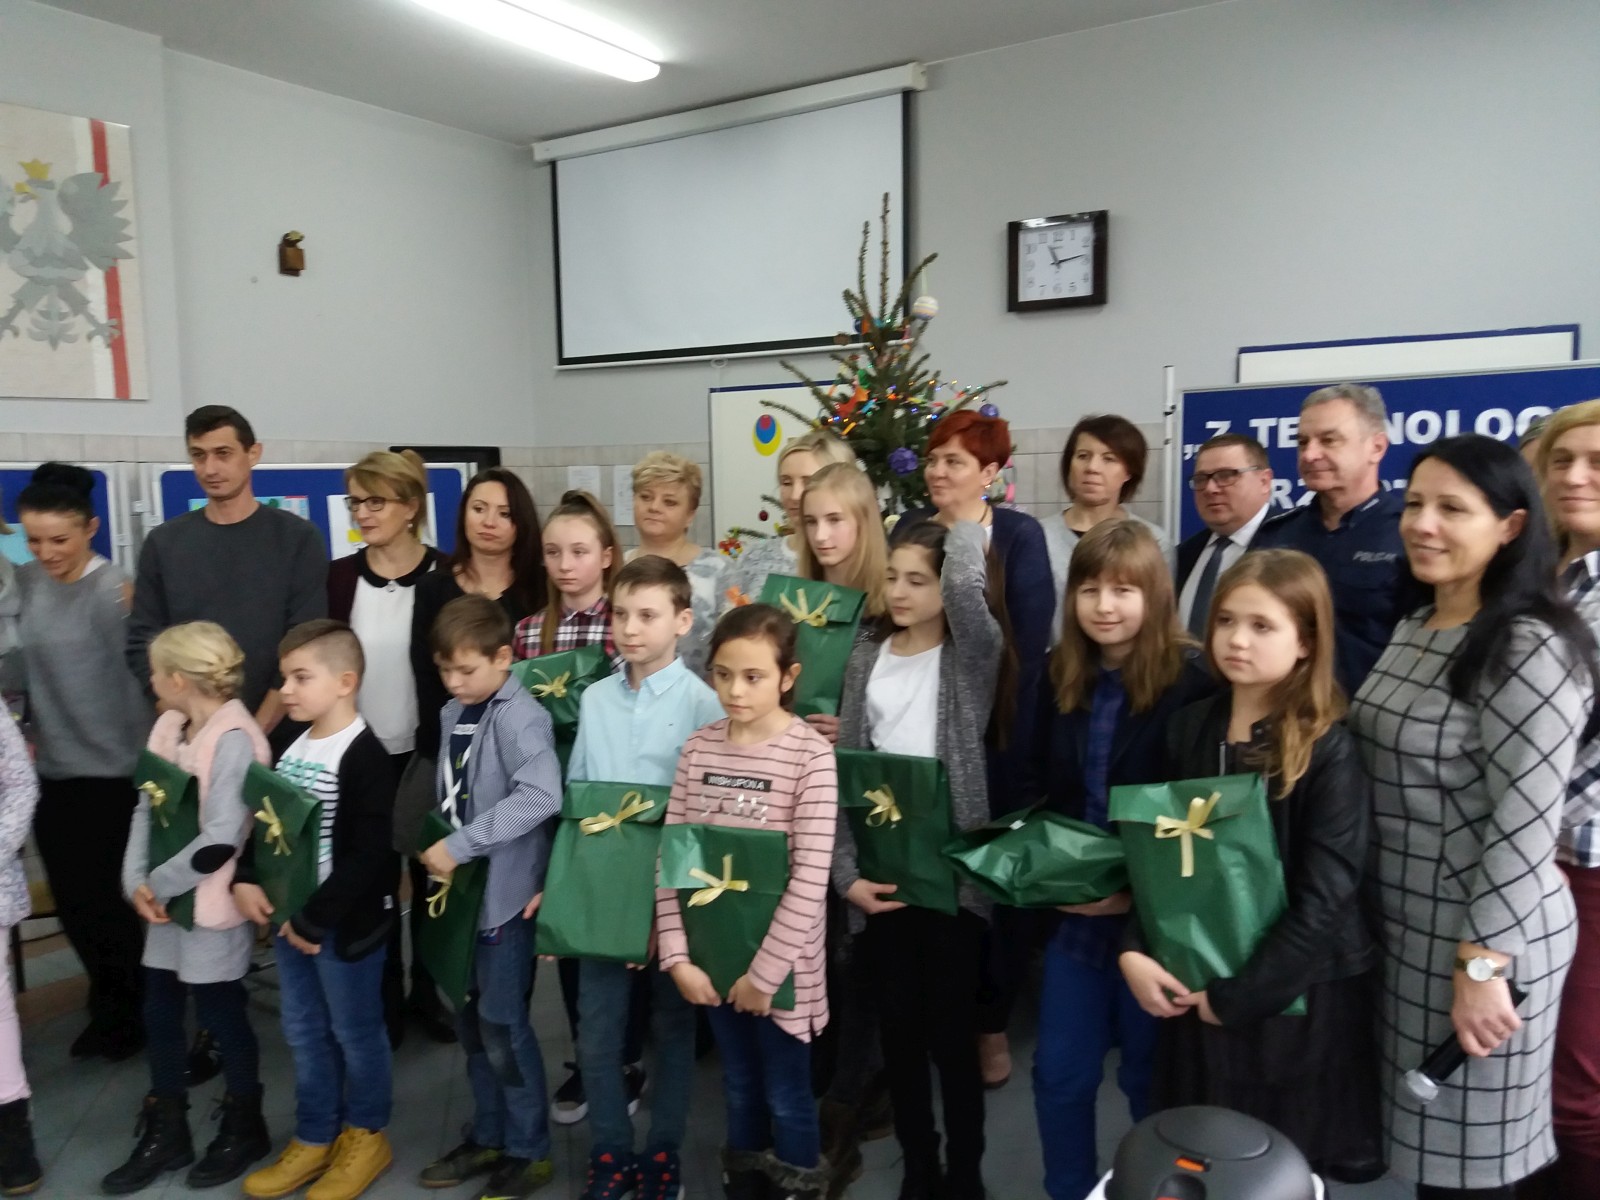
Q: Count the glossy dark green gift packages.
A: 10